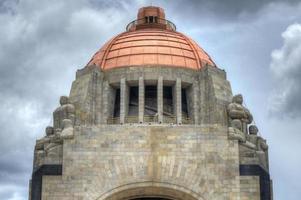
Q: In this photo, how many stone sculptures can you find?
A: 4